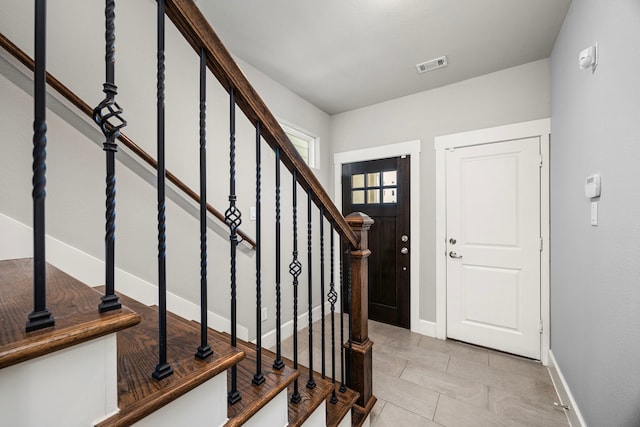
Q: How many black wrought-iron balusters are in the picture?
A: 13